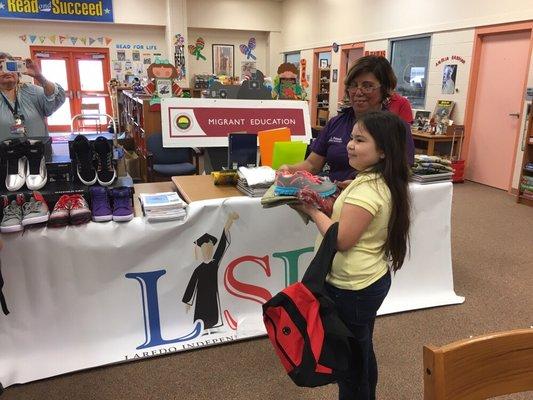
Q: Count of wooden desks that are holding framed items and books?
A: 1